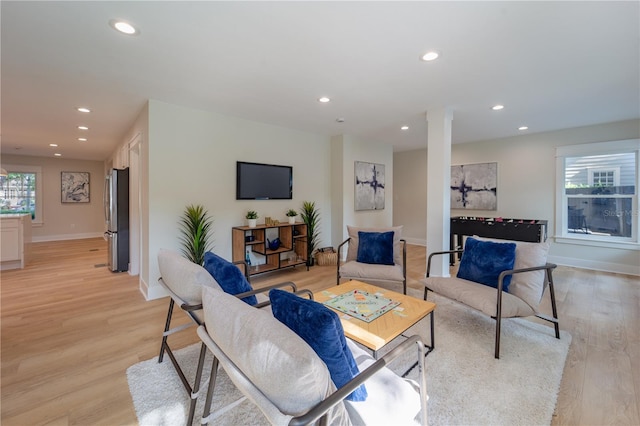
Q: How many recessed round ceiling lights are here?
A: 11